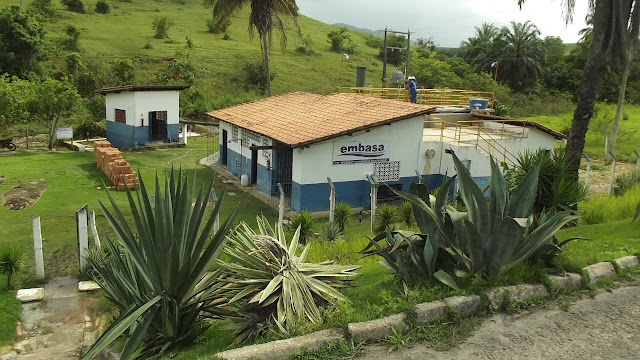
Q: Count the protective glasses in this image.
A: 0